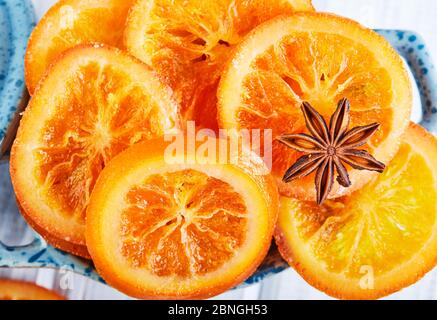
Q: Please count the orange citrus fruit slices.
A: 7